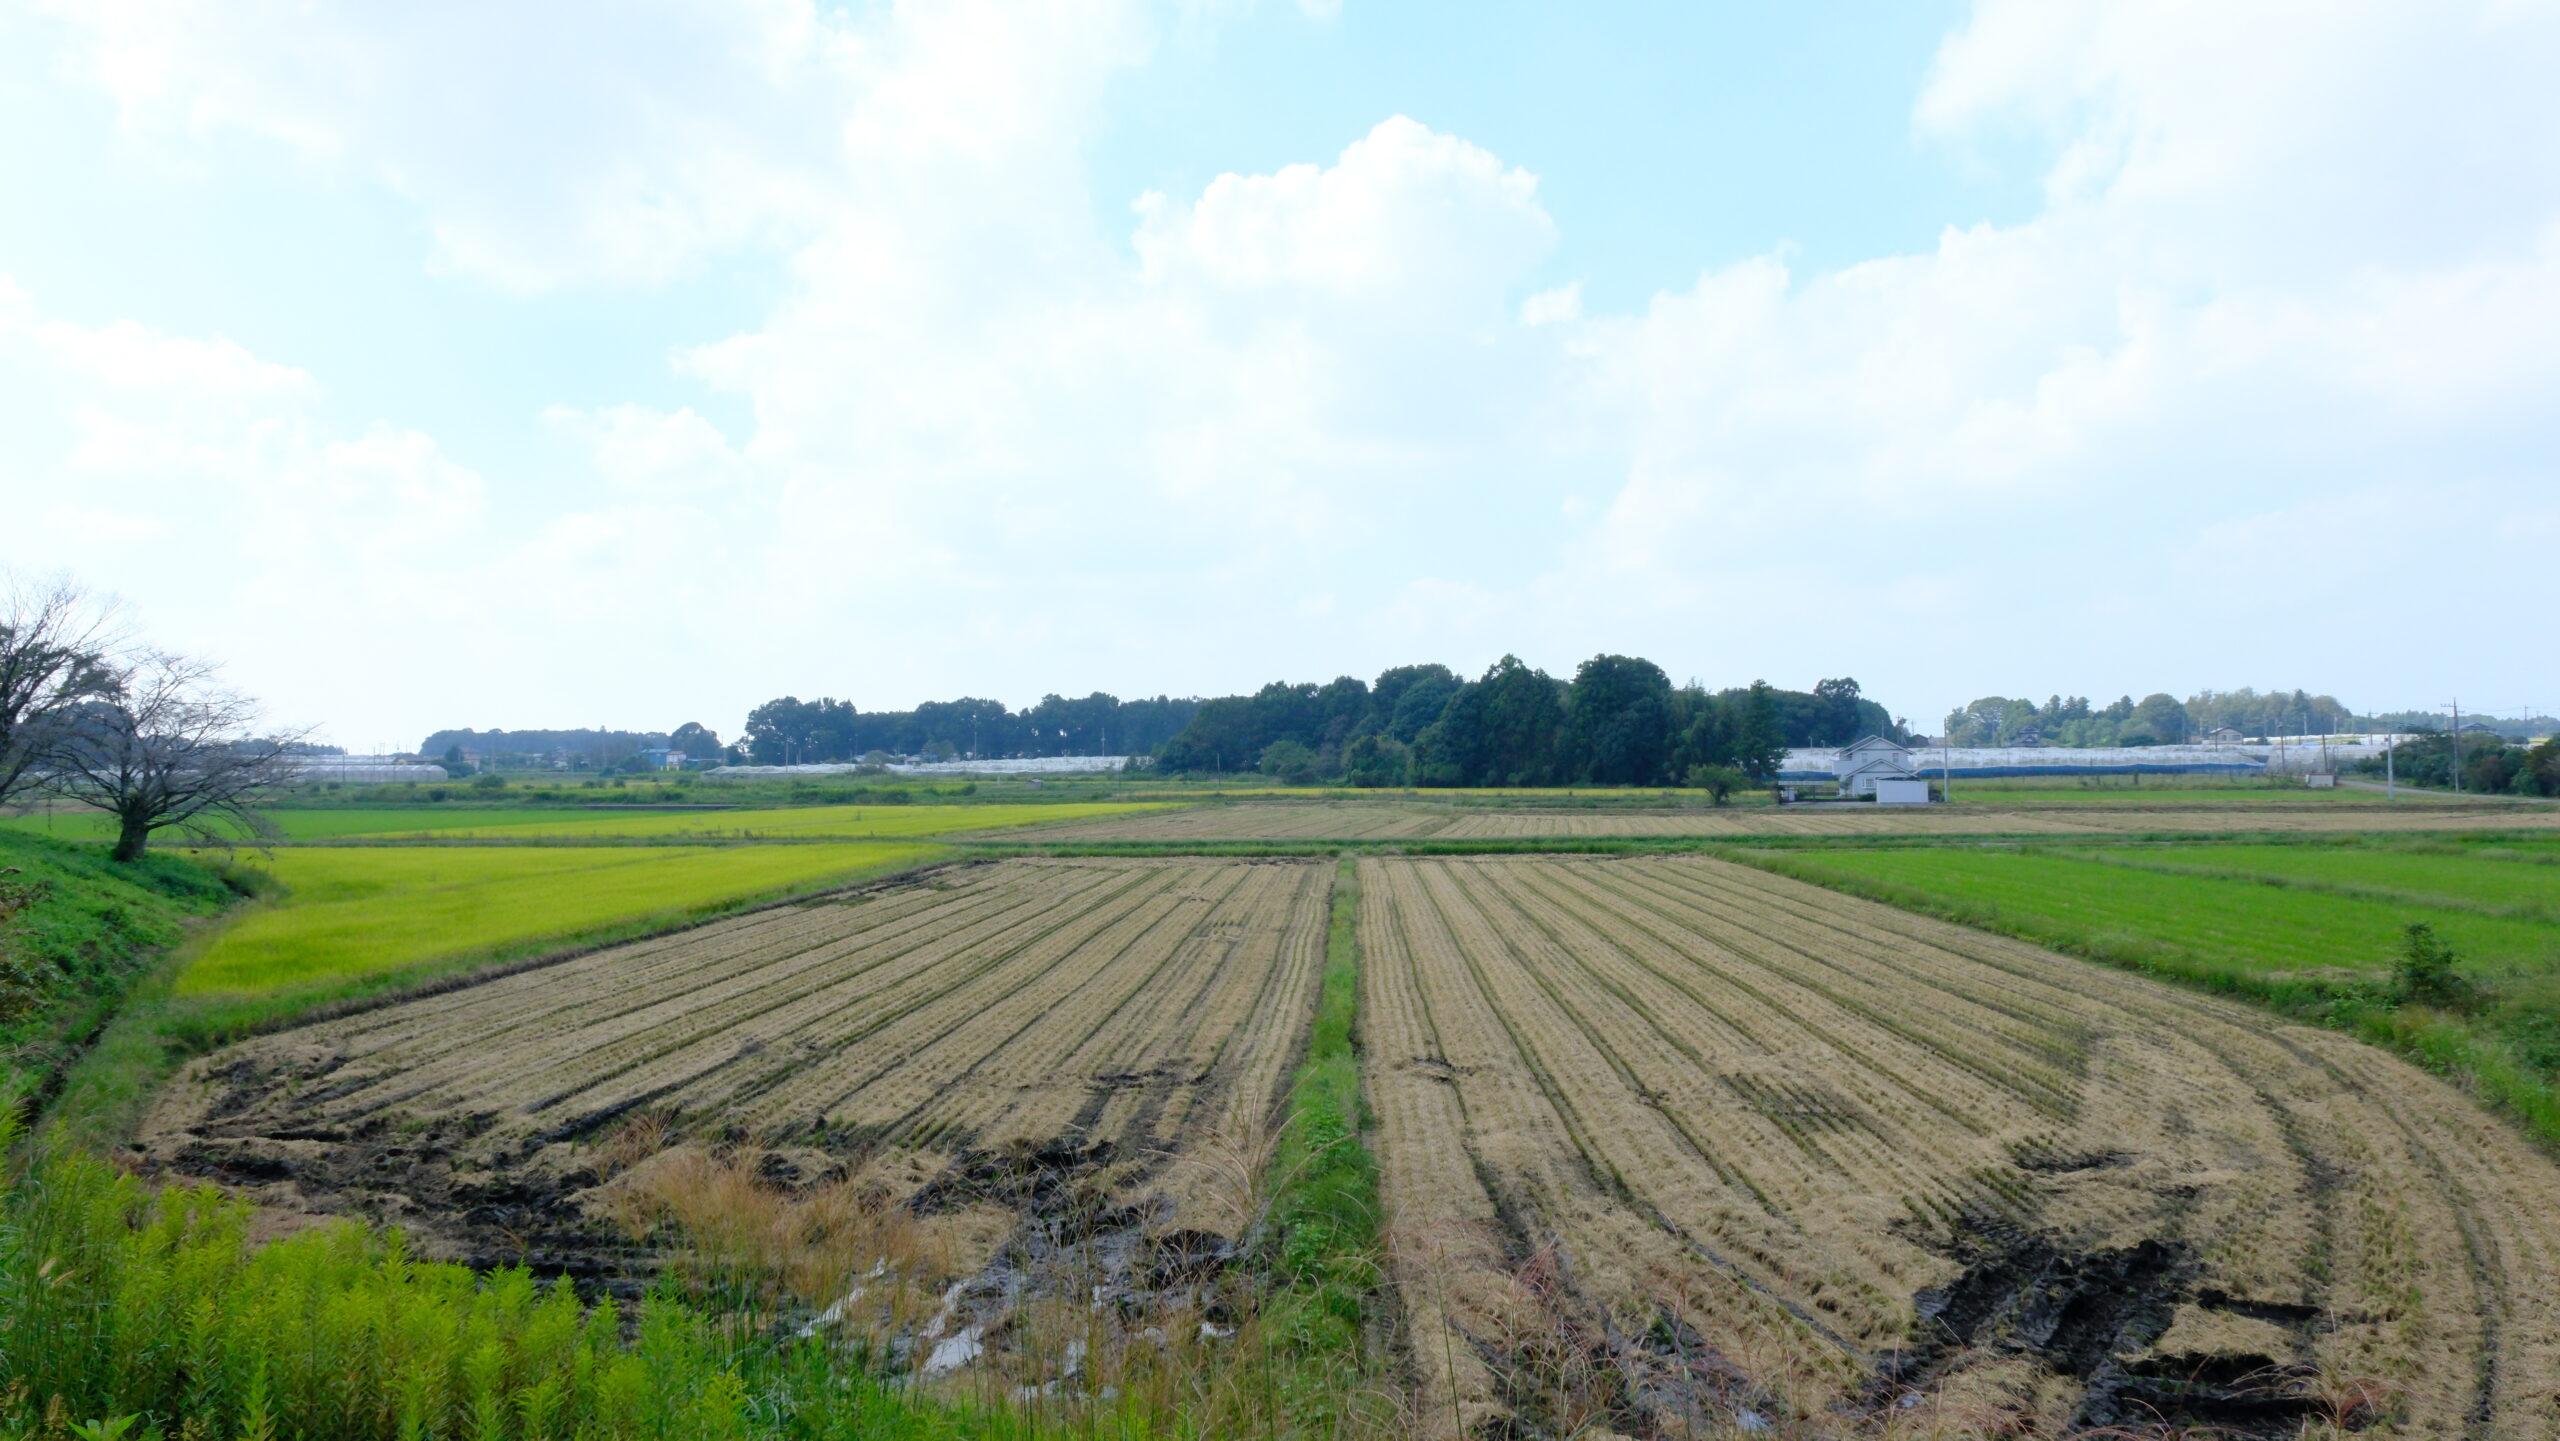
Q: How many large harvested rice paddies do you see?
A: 2